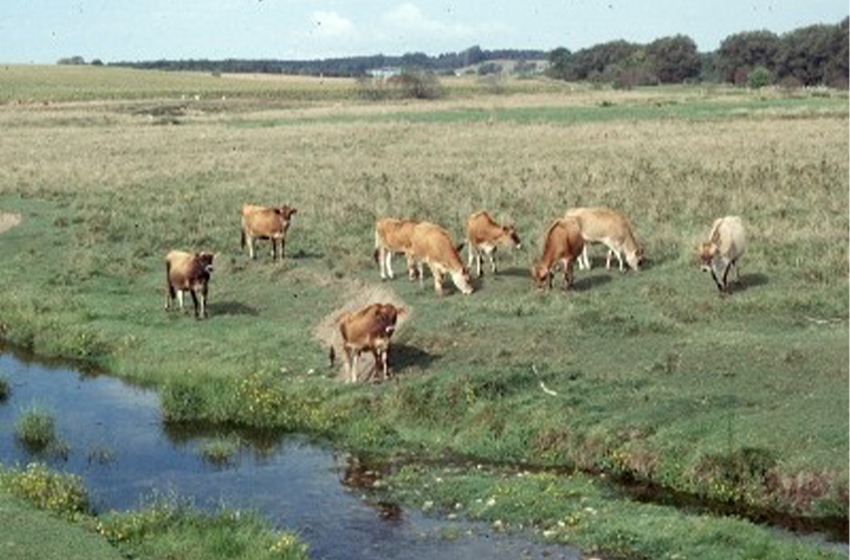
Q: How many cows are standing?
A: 9